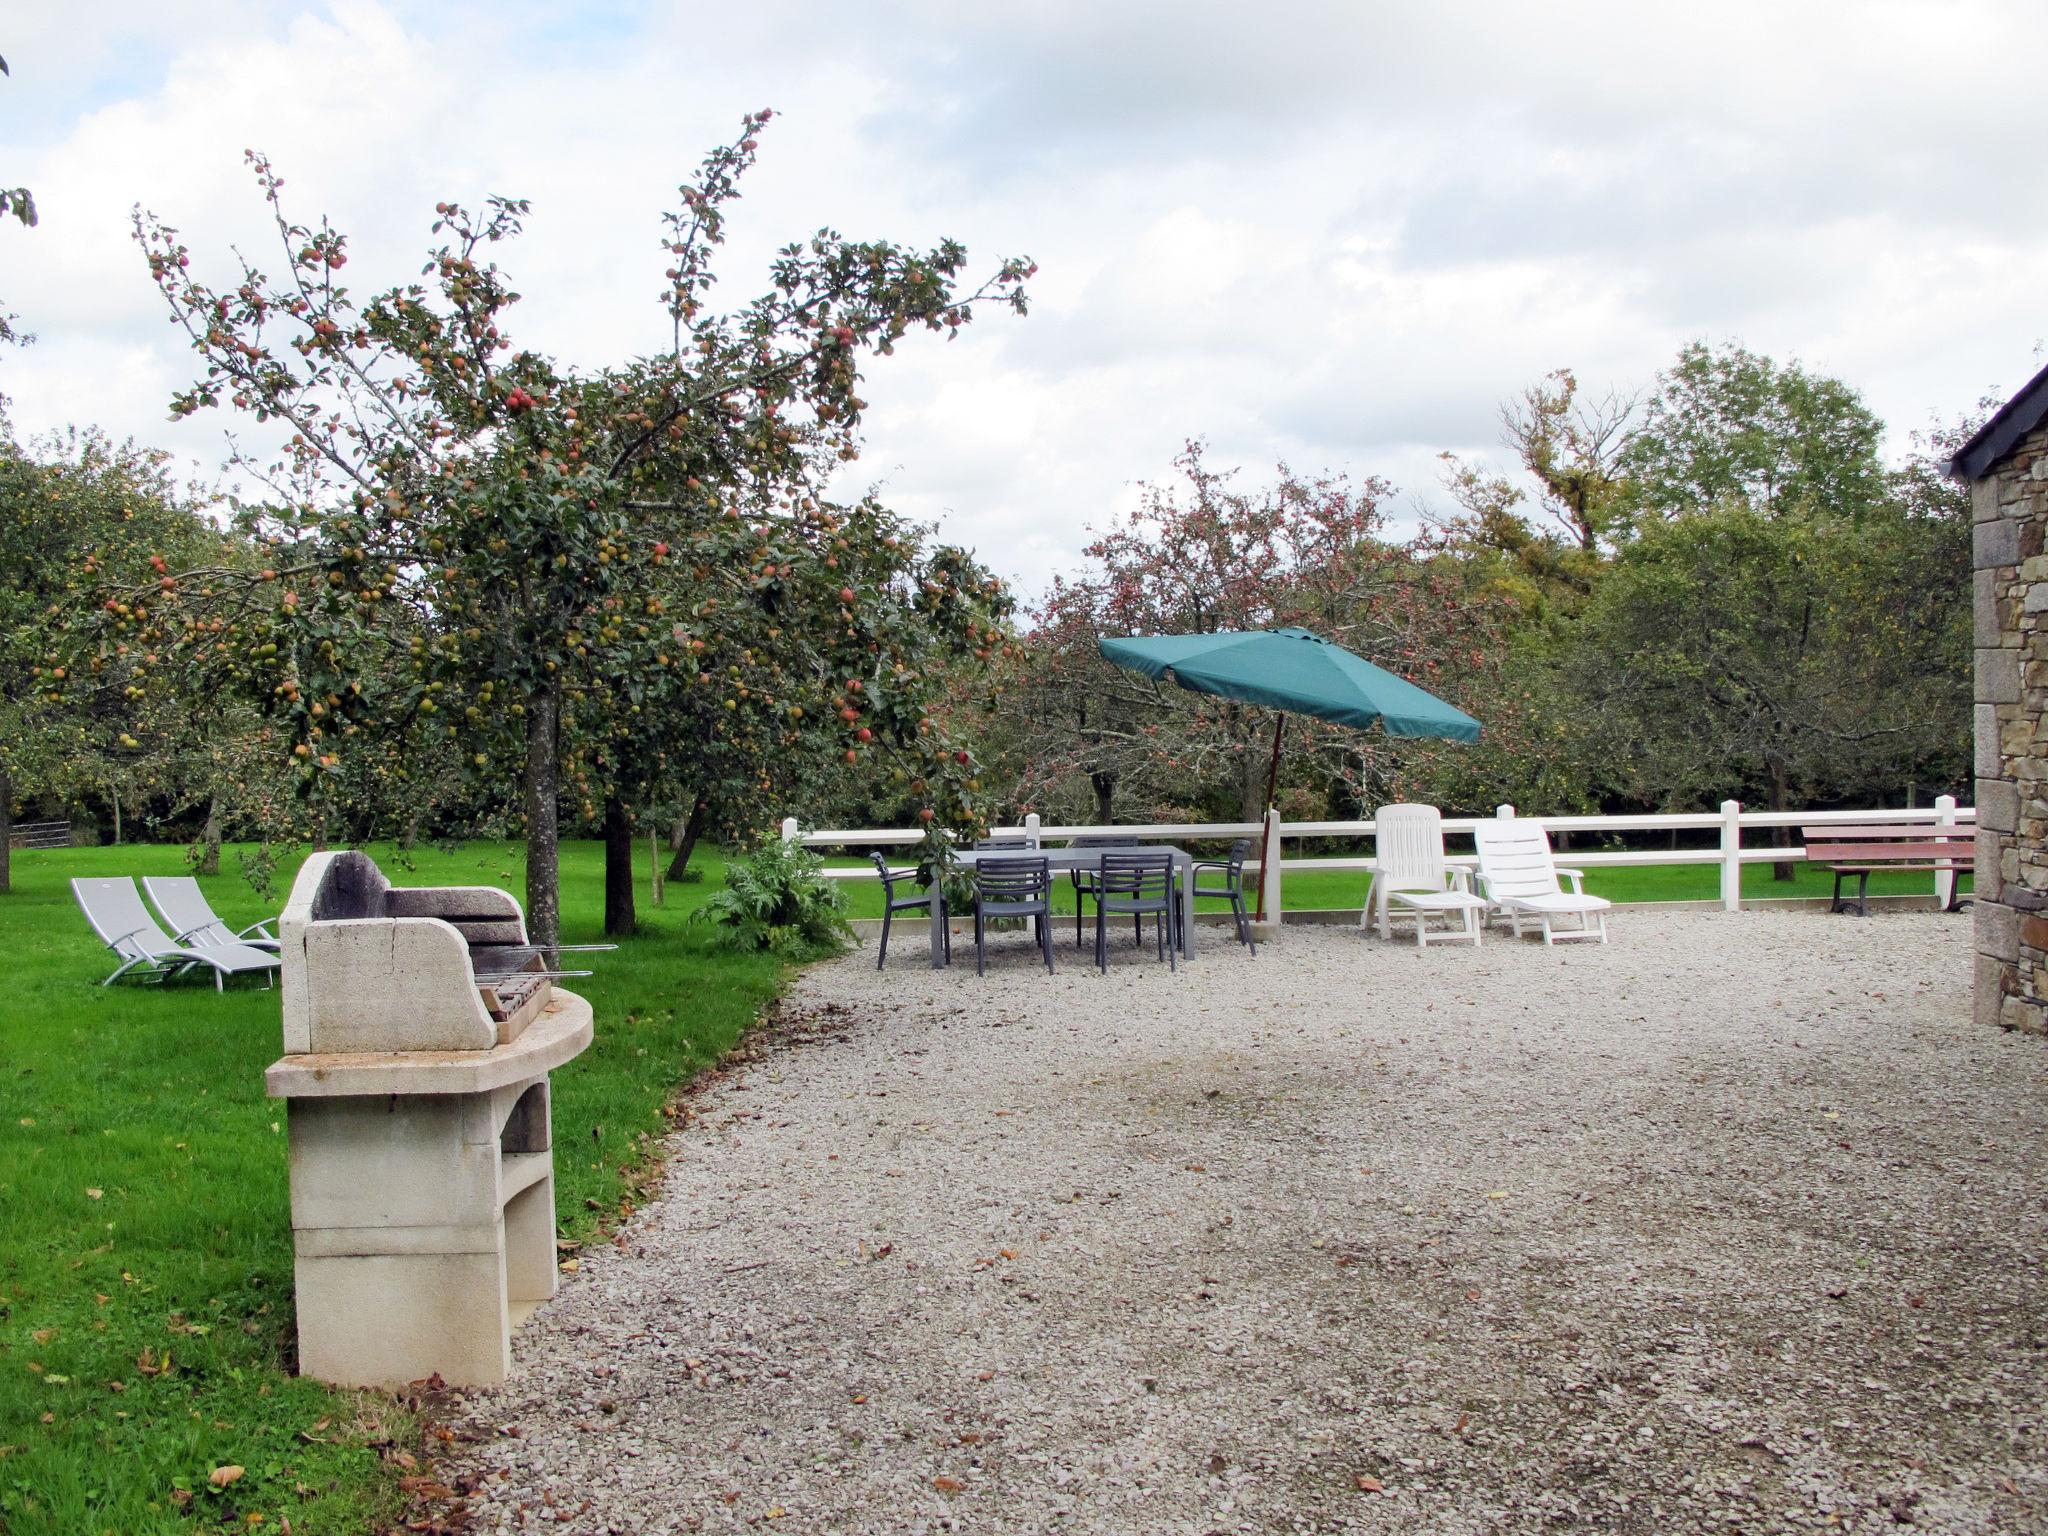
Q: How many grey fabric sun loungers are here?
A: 2